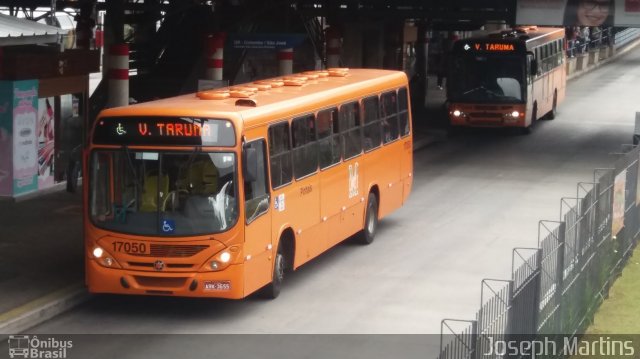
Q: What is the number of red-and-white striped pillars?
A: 4